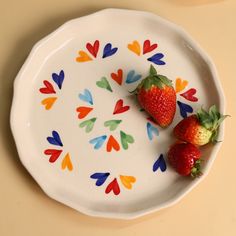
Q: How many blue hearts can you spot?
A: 11